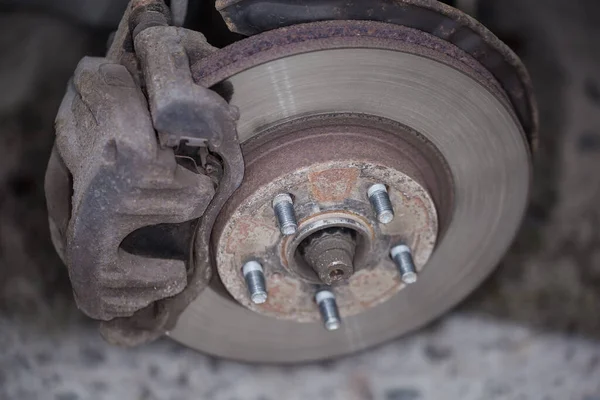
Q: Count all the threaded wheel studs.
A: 5